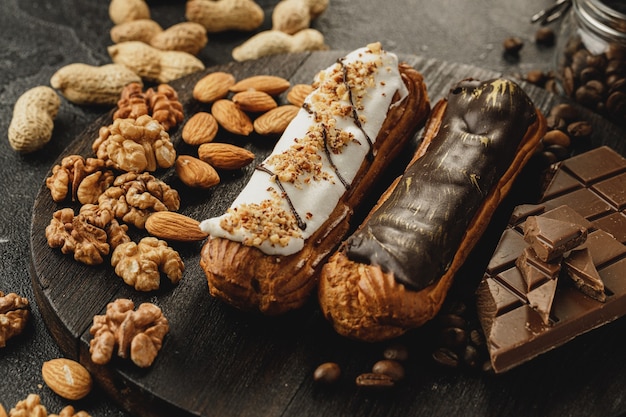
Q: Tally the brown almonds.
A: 11